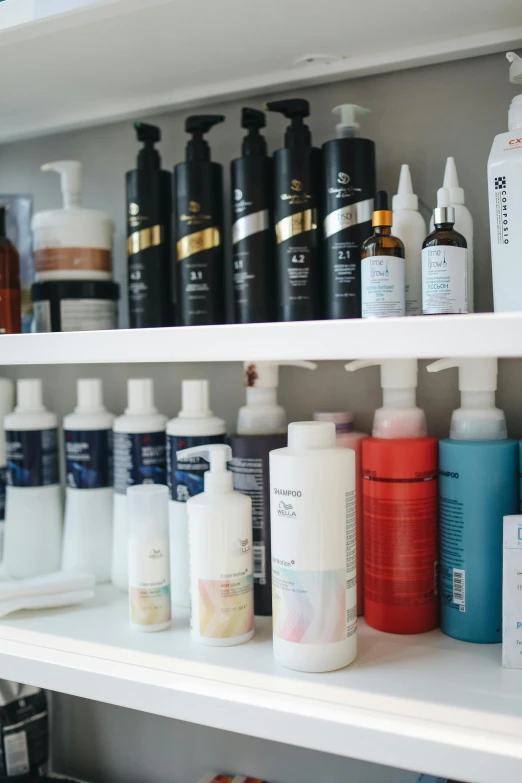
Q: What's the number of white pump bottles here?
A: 3